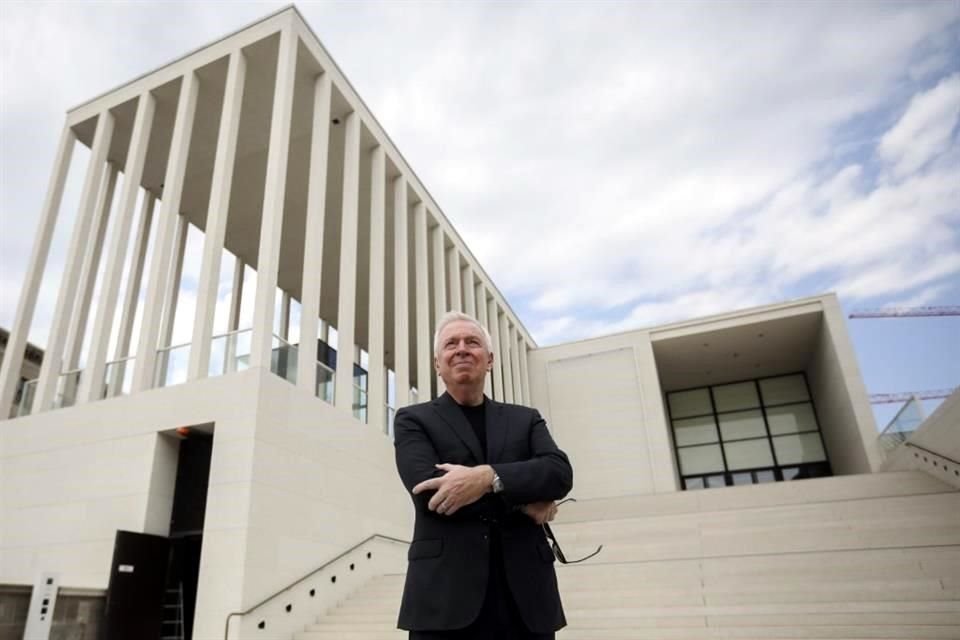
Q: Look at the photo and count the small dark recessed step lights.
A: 11